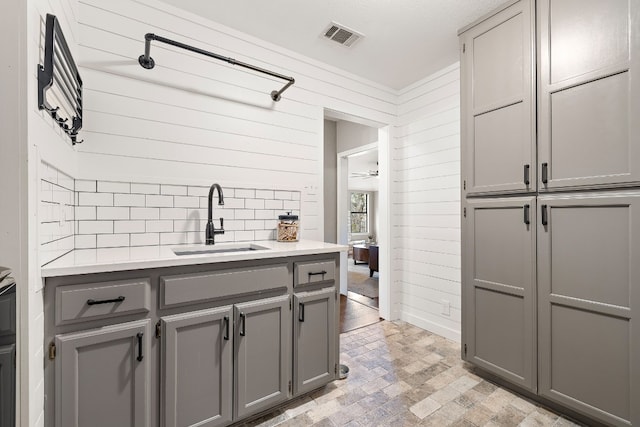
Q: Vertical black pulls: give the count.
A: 8